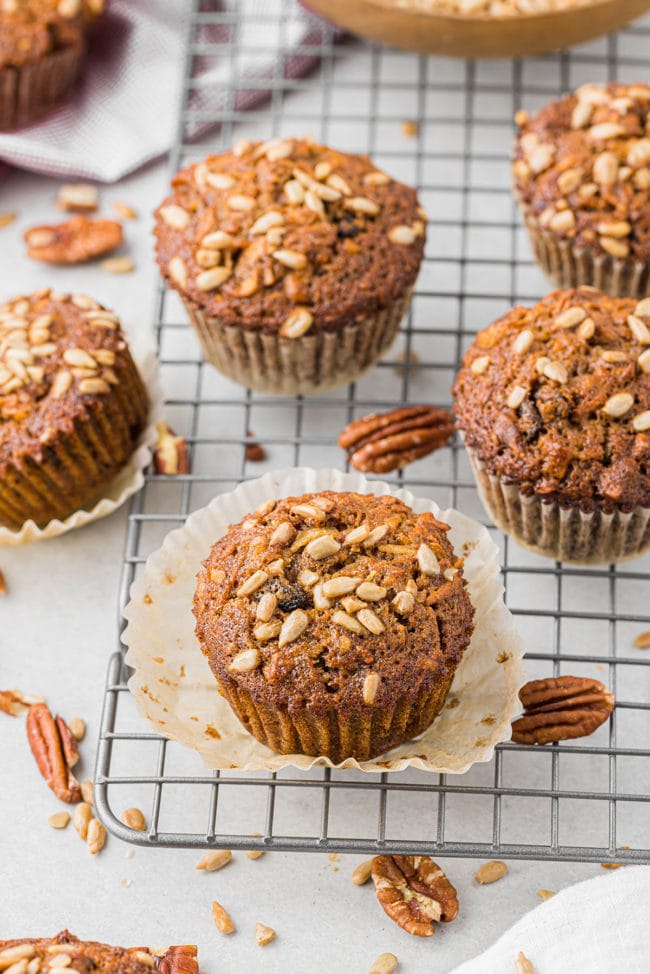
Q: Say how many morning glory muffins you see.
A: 7